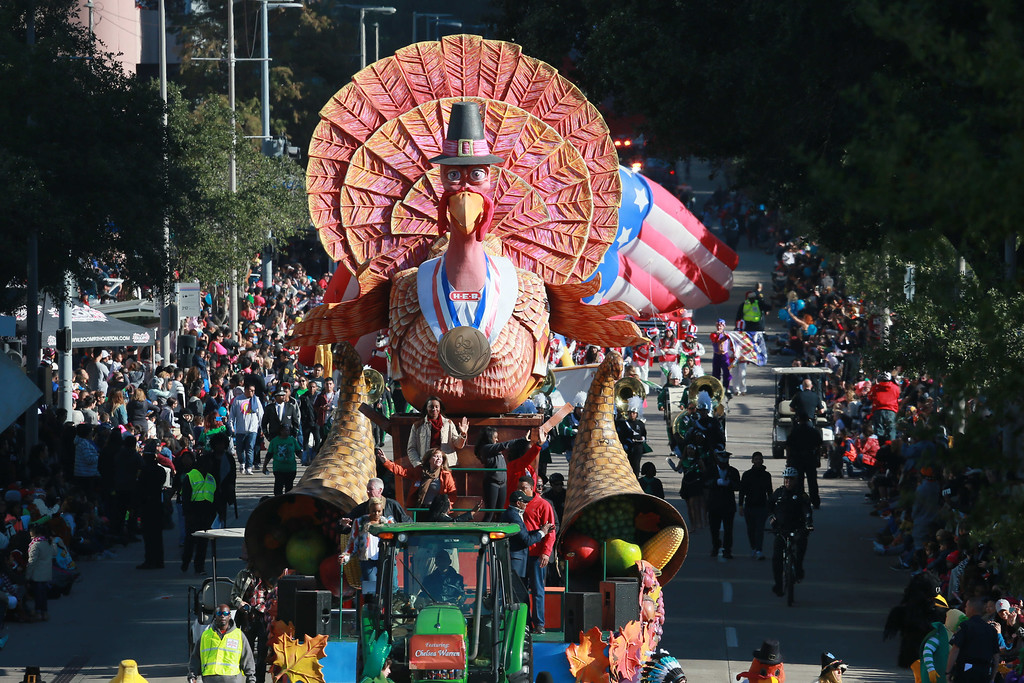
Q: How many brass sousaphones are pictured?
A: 4